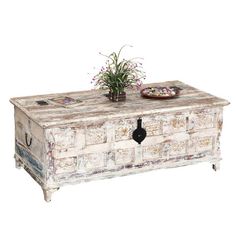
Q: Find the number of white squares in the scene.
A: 12